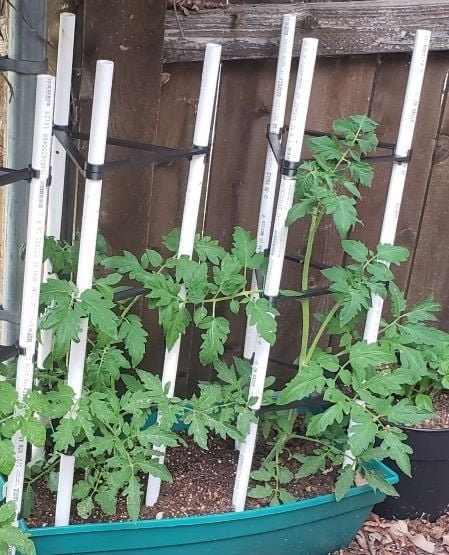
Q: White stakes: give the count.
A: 7